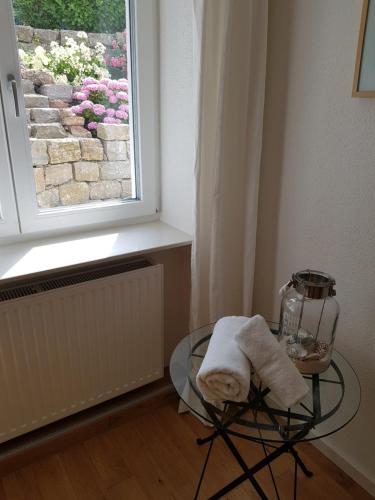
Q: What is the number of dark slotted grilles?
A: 1